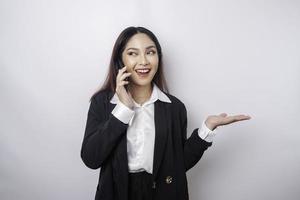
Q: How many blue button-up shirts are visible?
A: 0